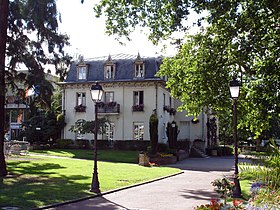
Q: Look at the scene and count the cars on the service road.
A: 0